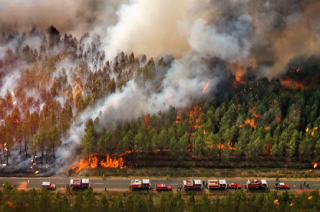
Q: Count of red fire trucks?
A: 5